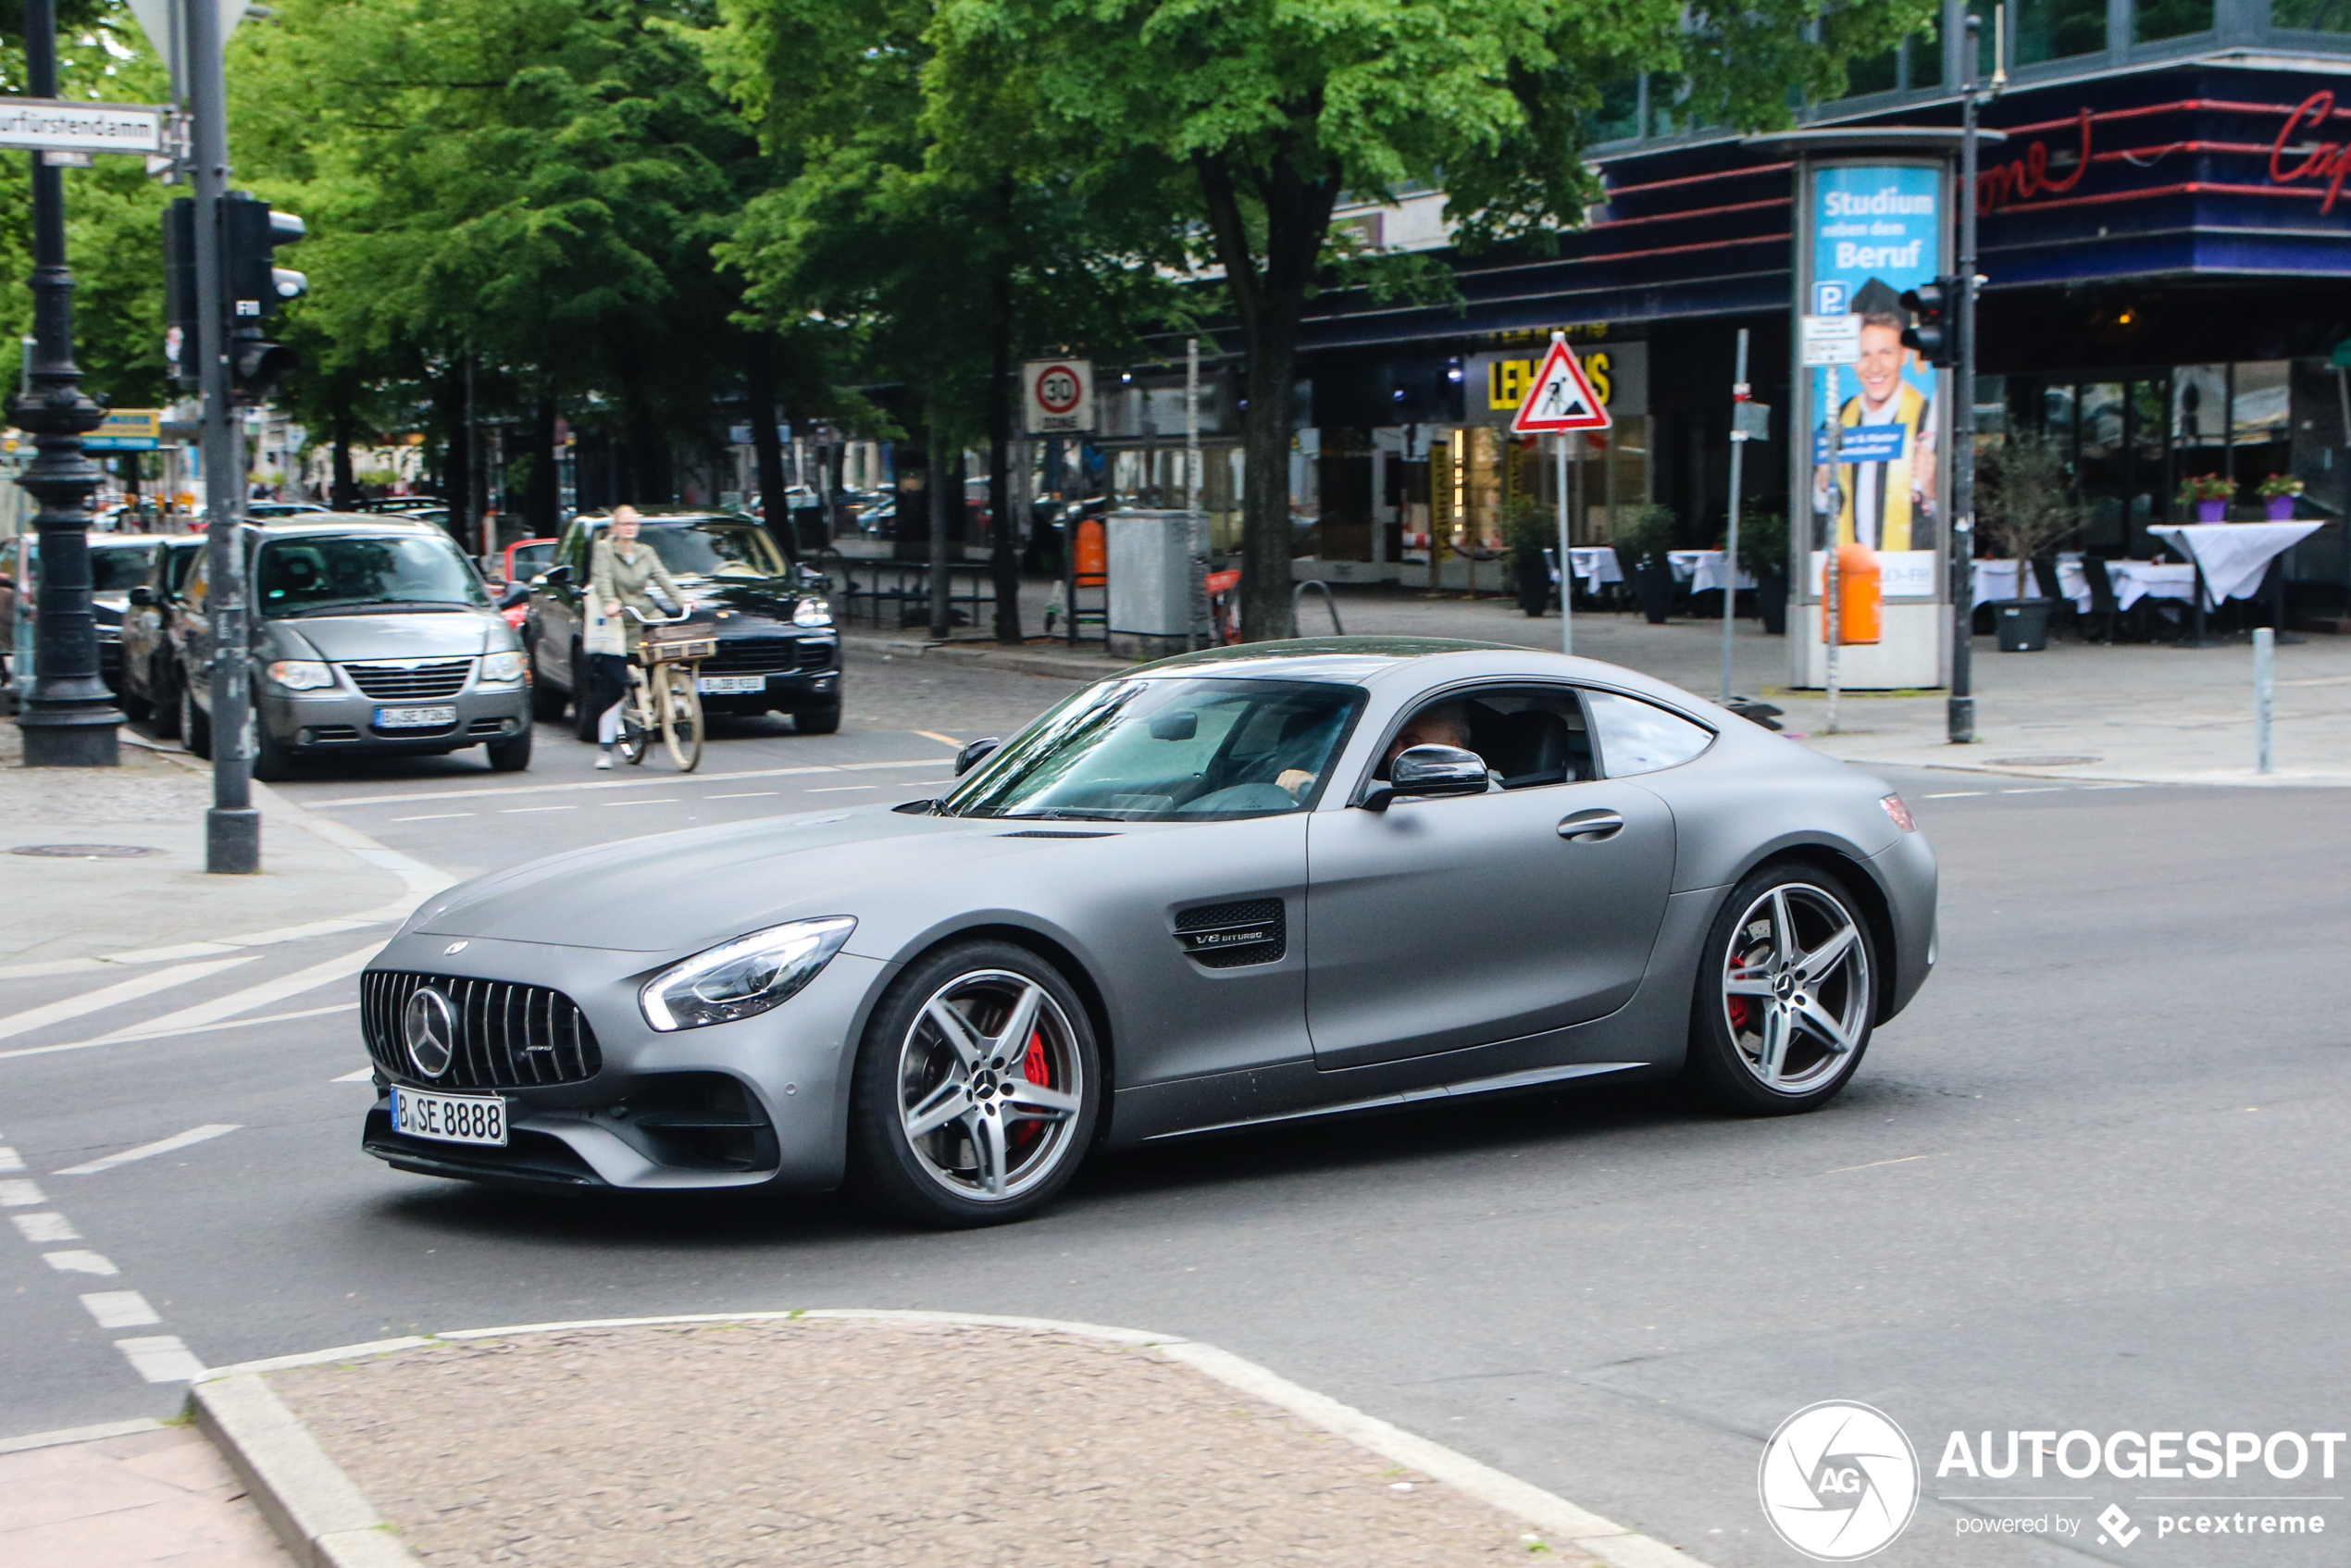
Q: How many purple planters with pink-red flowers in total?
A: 2